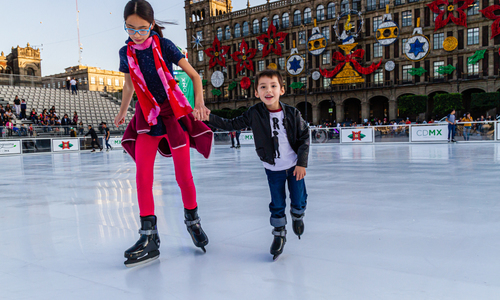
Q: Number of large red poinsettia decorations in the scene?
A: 5